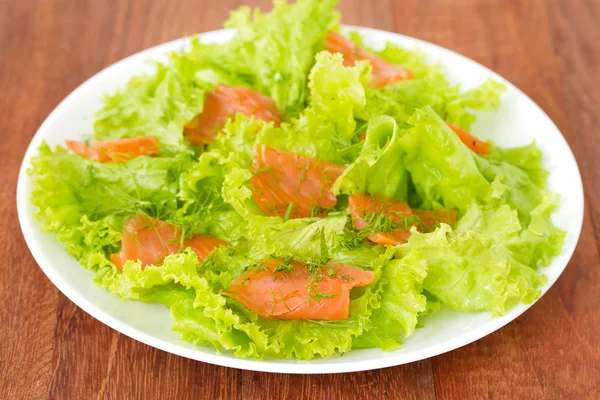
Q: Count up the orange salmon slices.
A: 8